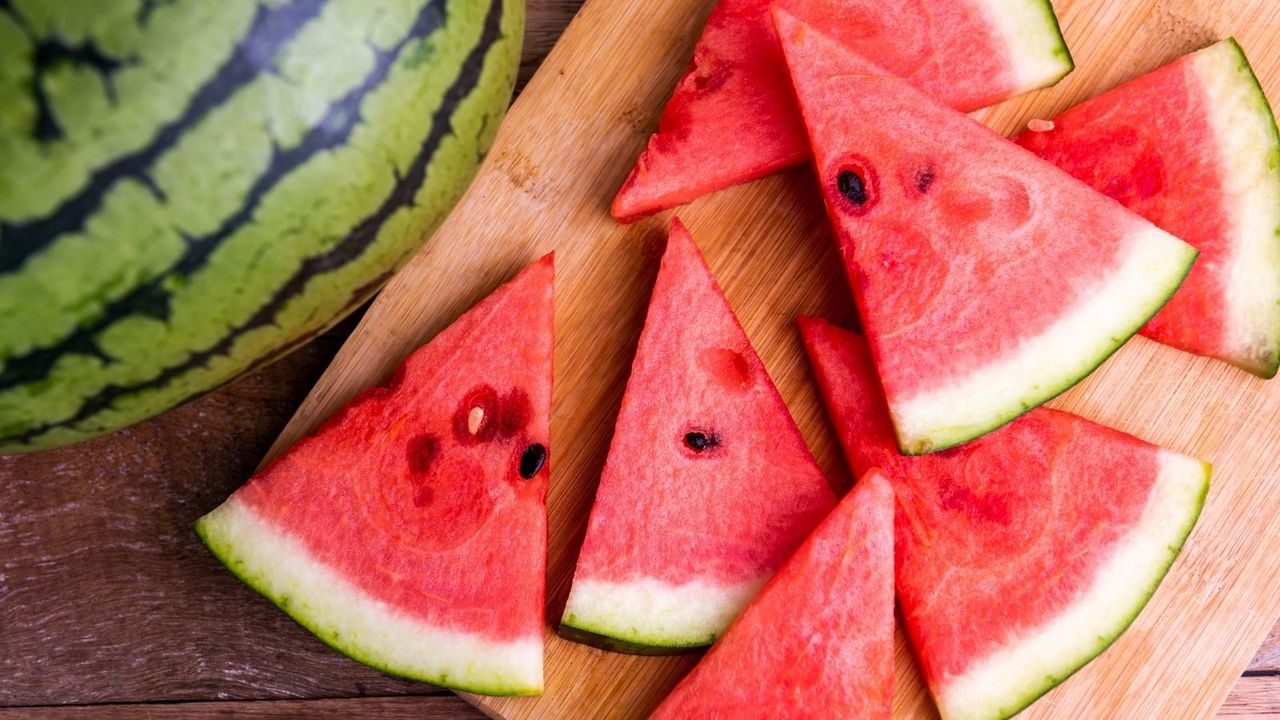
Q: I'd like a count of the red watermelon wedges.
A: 7